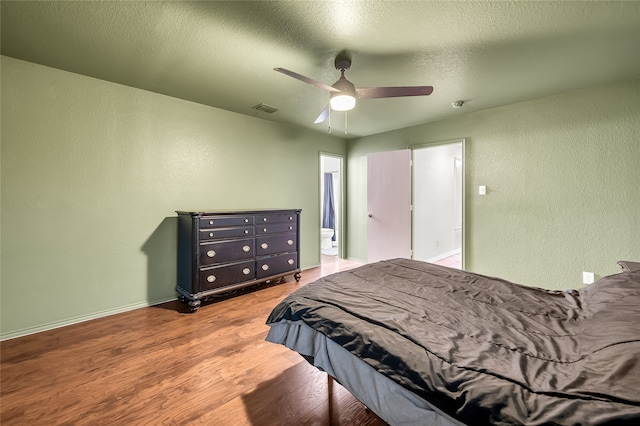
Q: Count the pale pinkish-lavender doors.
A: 1